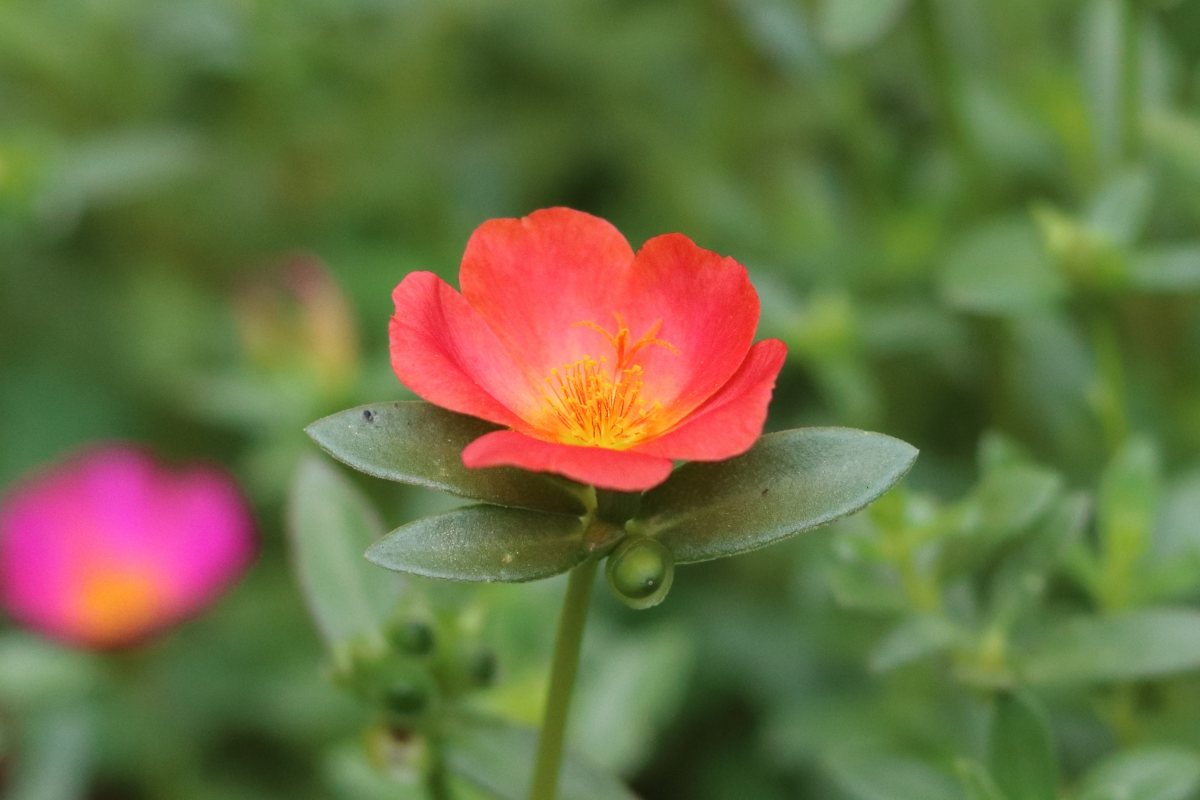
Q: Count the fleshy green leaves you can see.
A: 3